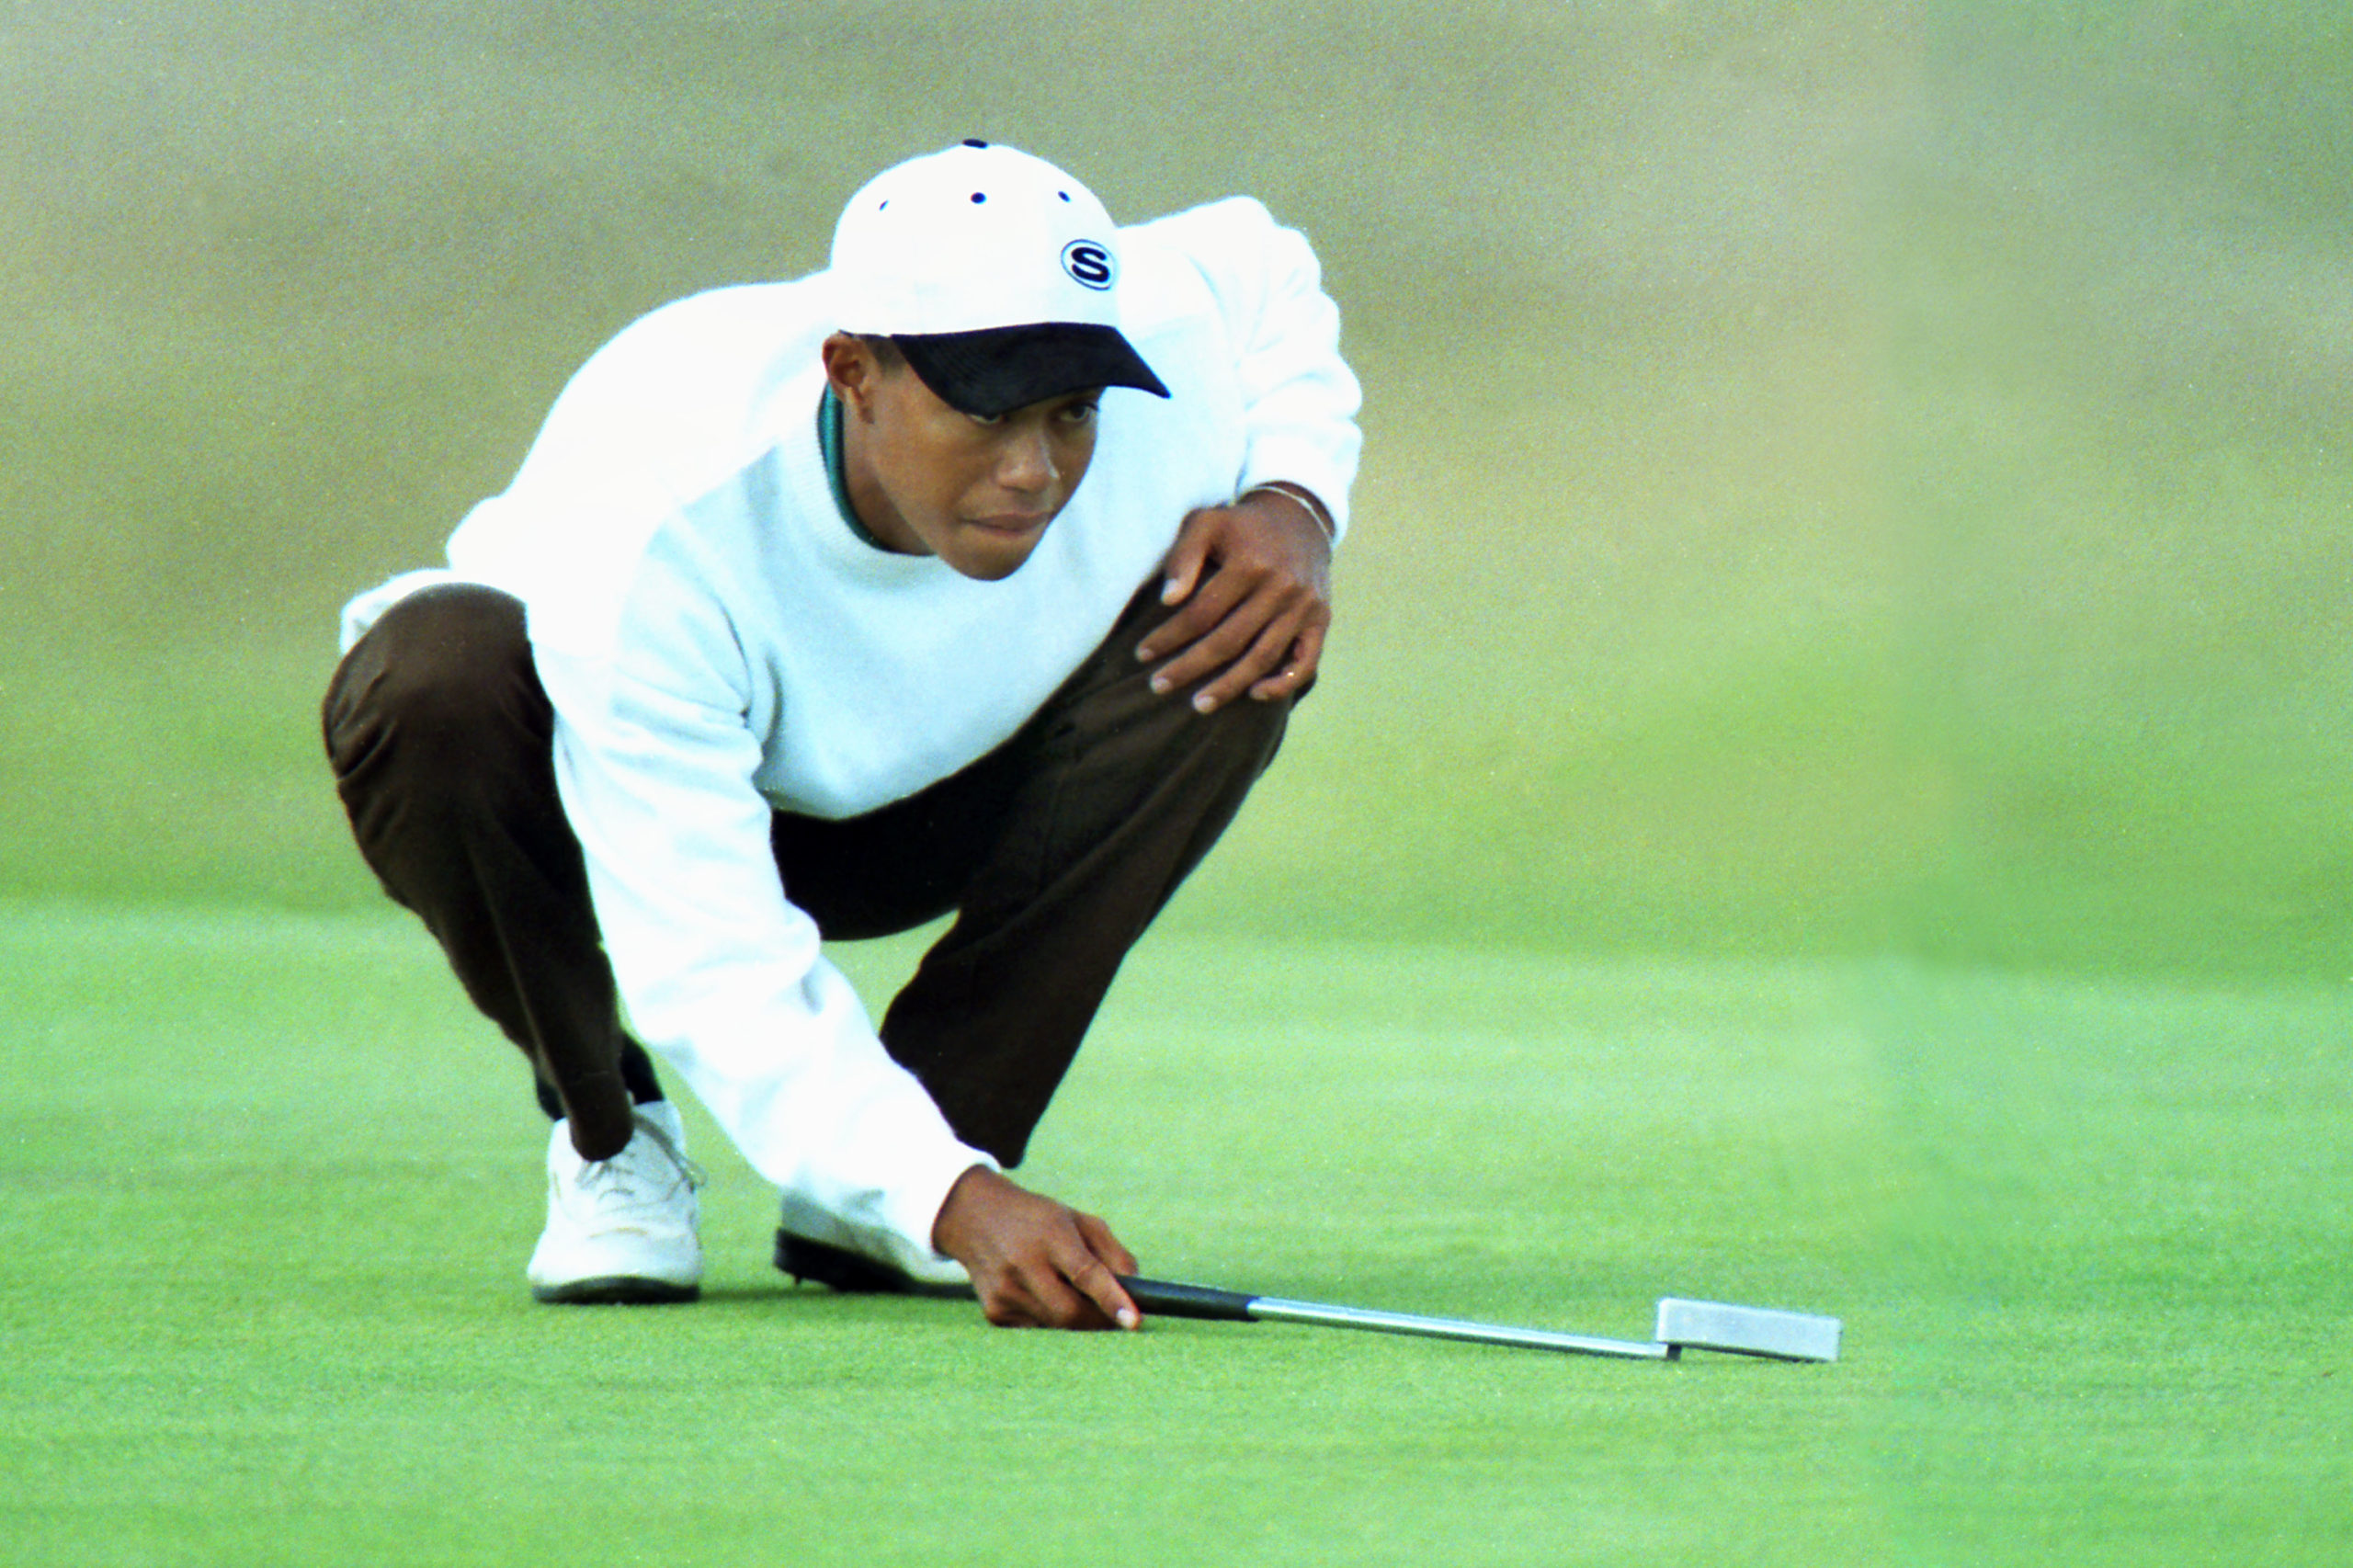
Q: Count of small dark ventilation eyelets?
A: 3